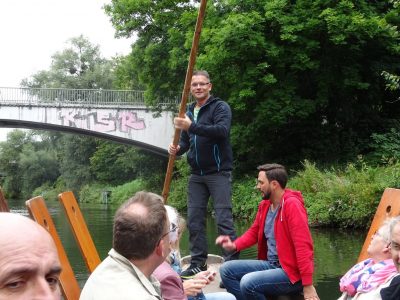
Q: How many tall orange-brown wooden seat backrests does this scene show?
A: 4